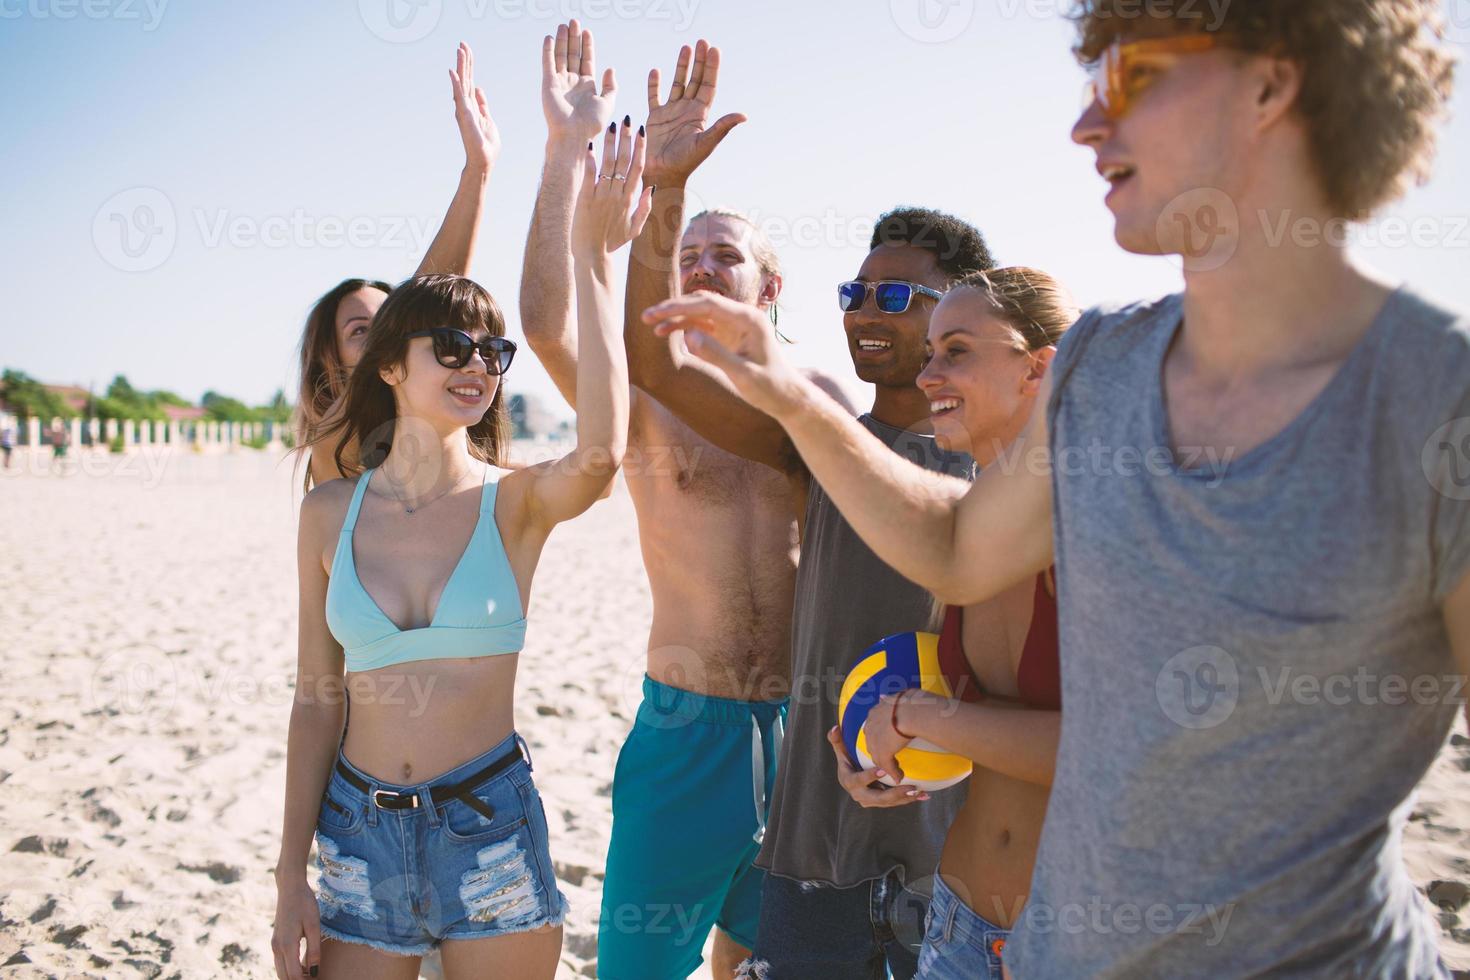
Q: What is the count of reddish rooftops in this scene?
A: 2